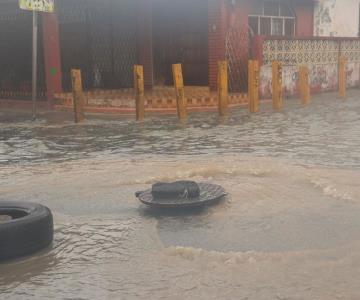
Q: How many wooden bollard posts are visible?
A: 8